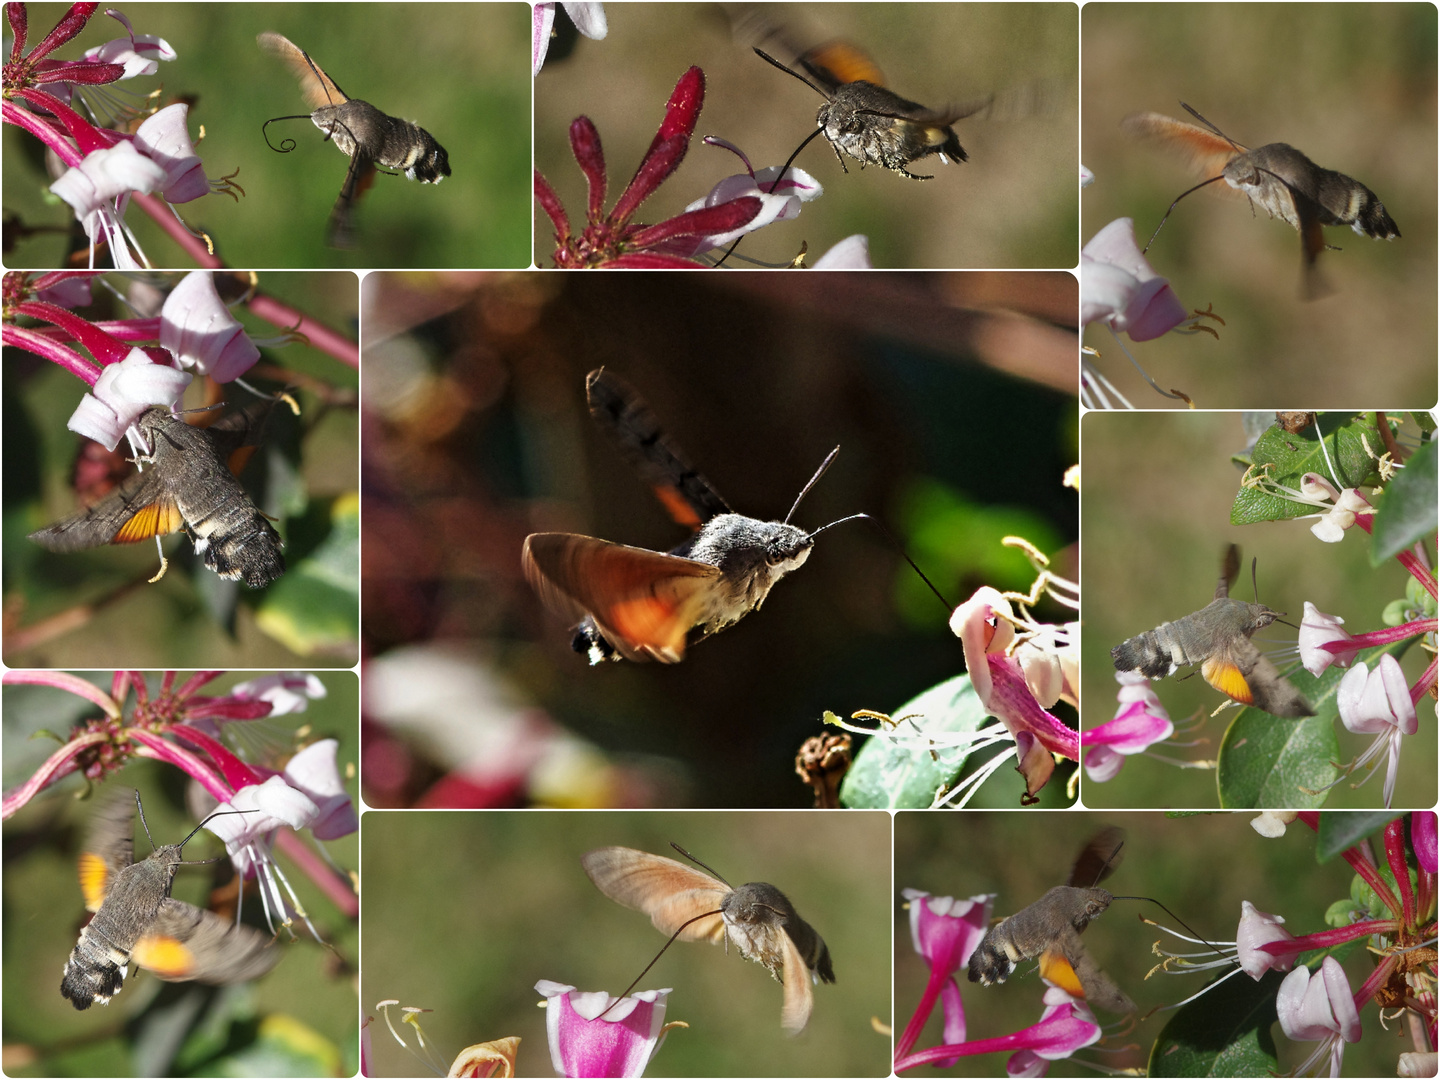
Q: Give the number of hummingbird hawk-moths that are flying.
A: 9